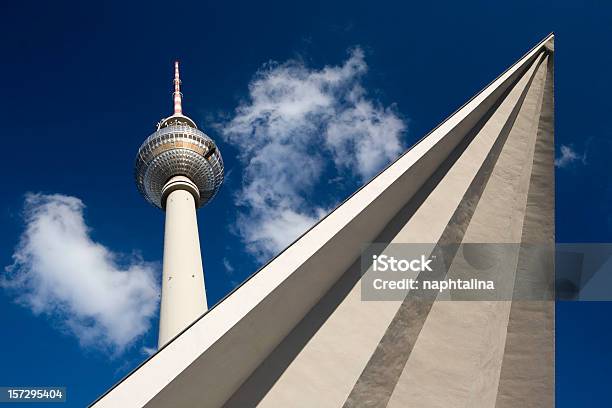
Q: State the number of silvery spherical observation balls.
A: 1